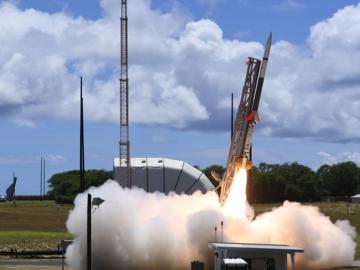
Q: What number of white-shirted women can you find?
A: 0